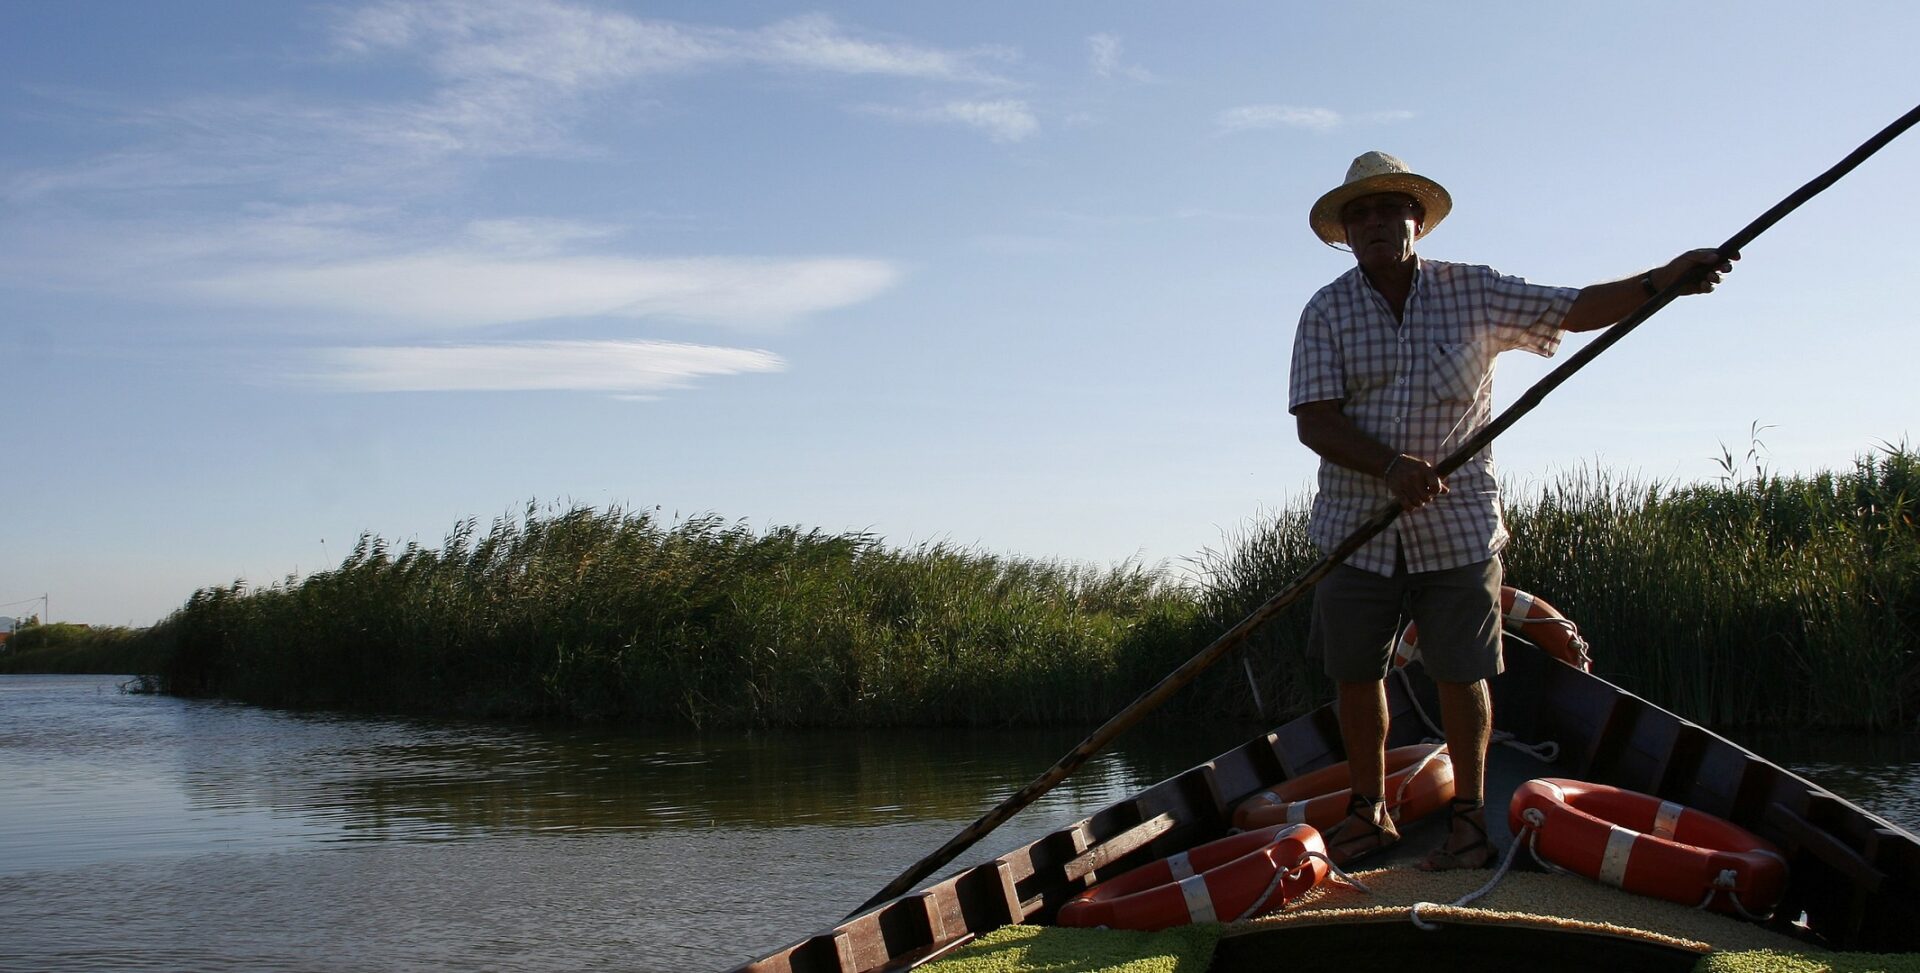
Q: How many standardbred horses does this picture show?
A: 0